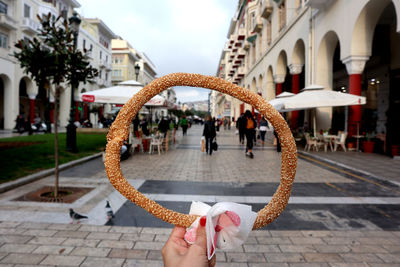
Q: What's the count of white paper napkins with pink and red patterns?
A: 1